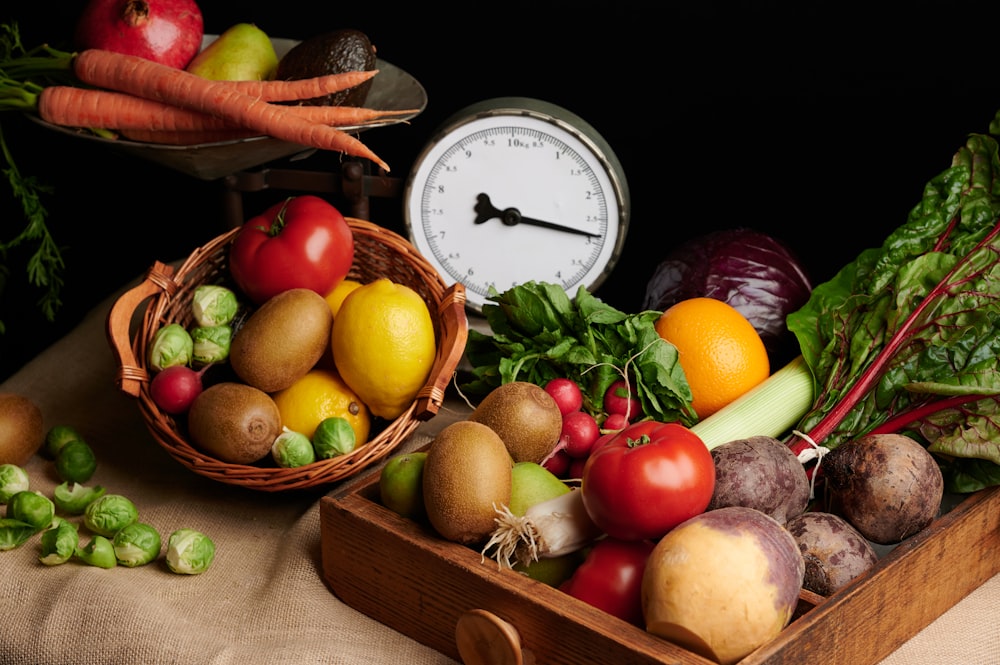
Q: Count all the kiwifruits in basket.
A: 2